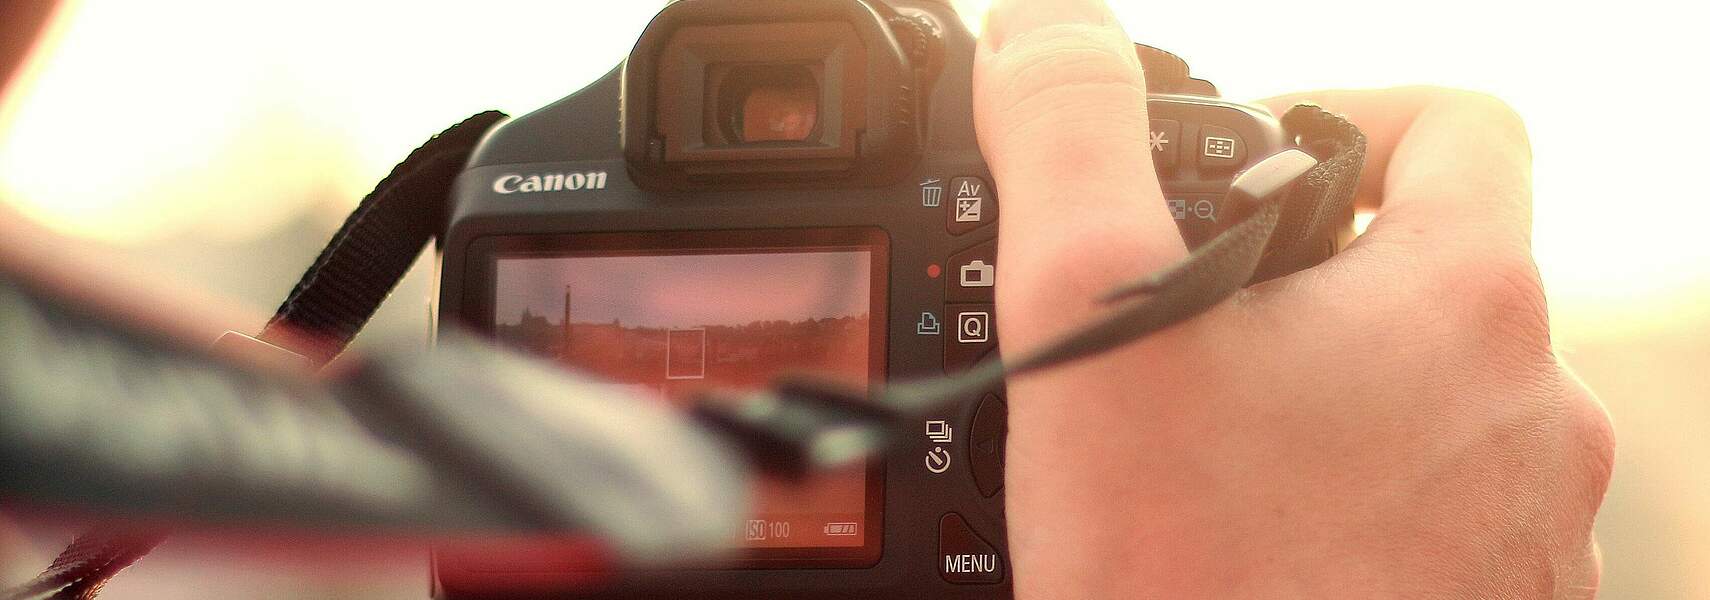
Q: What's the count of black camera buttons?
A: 7